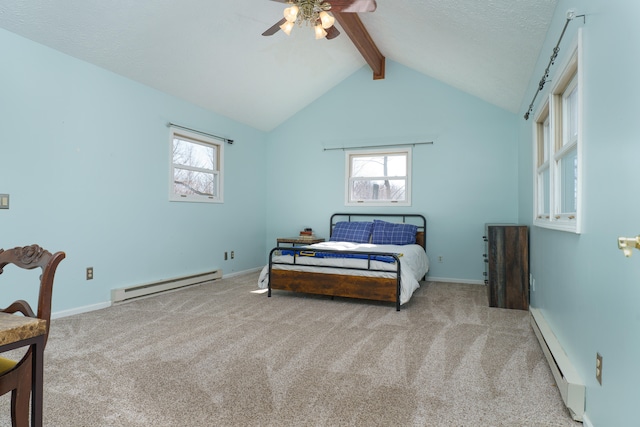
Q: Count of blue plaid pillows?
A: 2